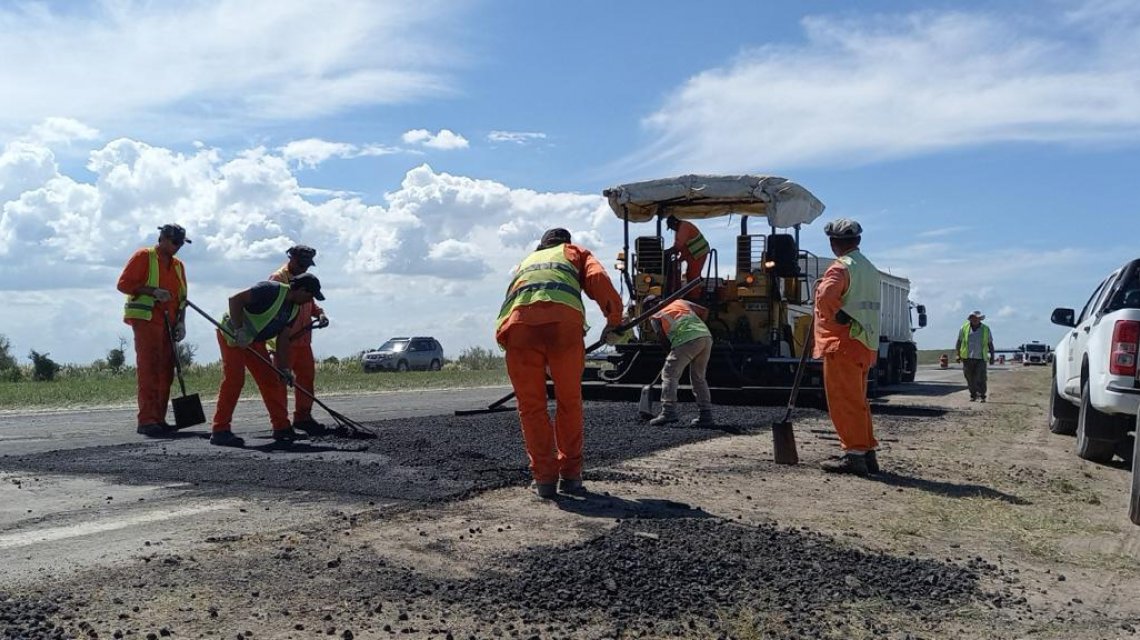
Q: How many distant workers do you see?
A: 1